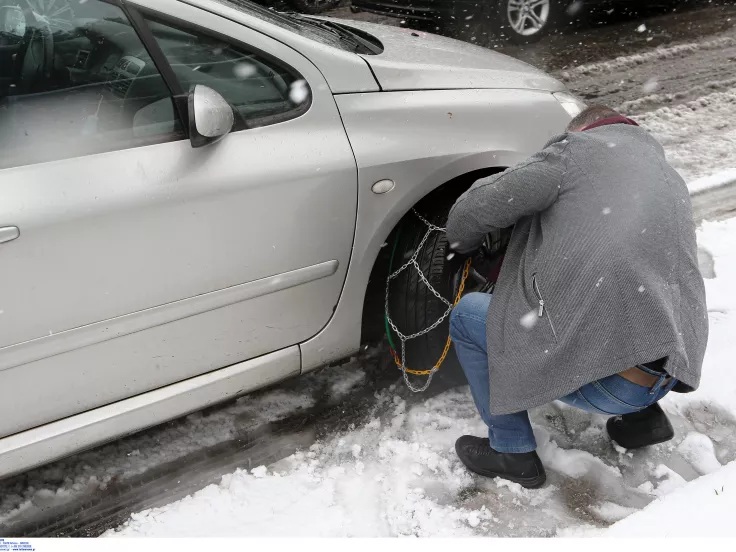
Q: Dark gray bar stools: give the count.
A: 0